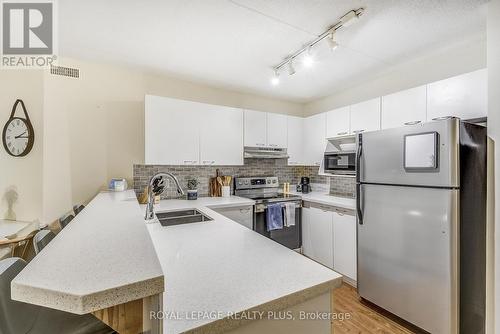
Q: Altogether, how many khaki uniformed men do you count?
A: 0